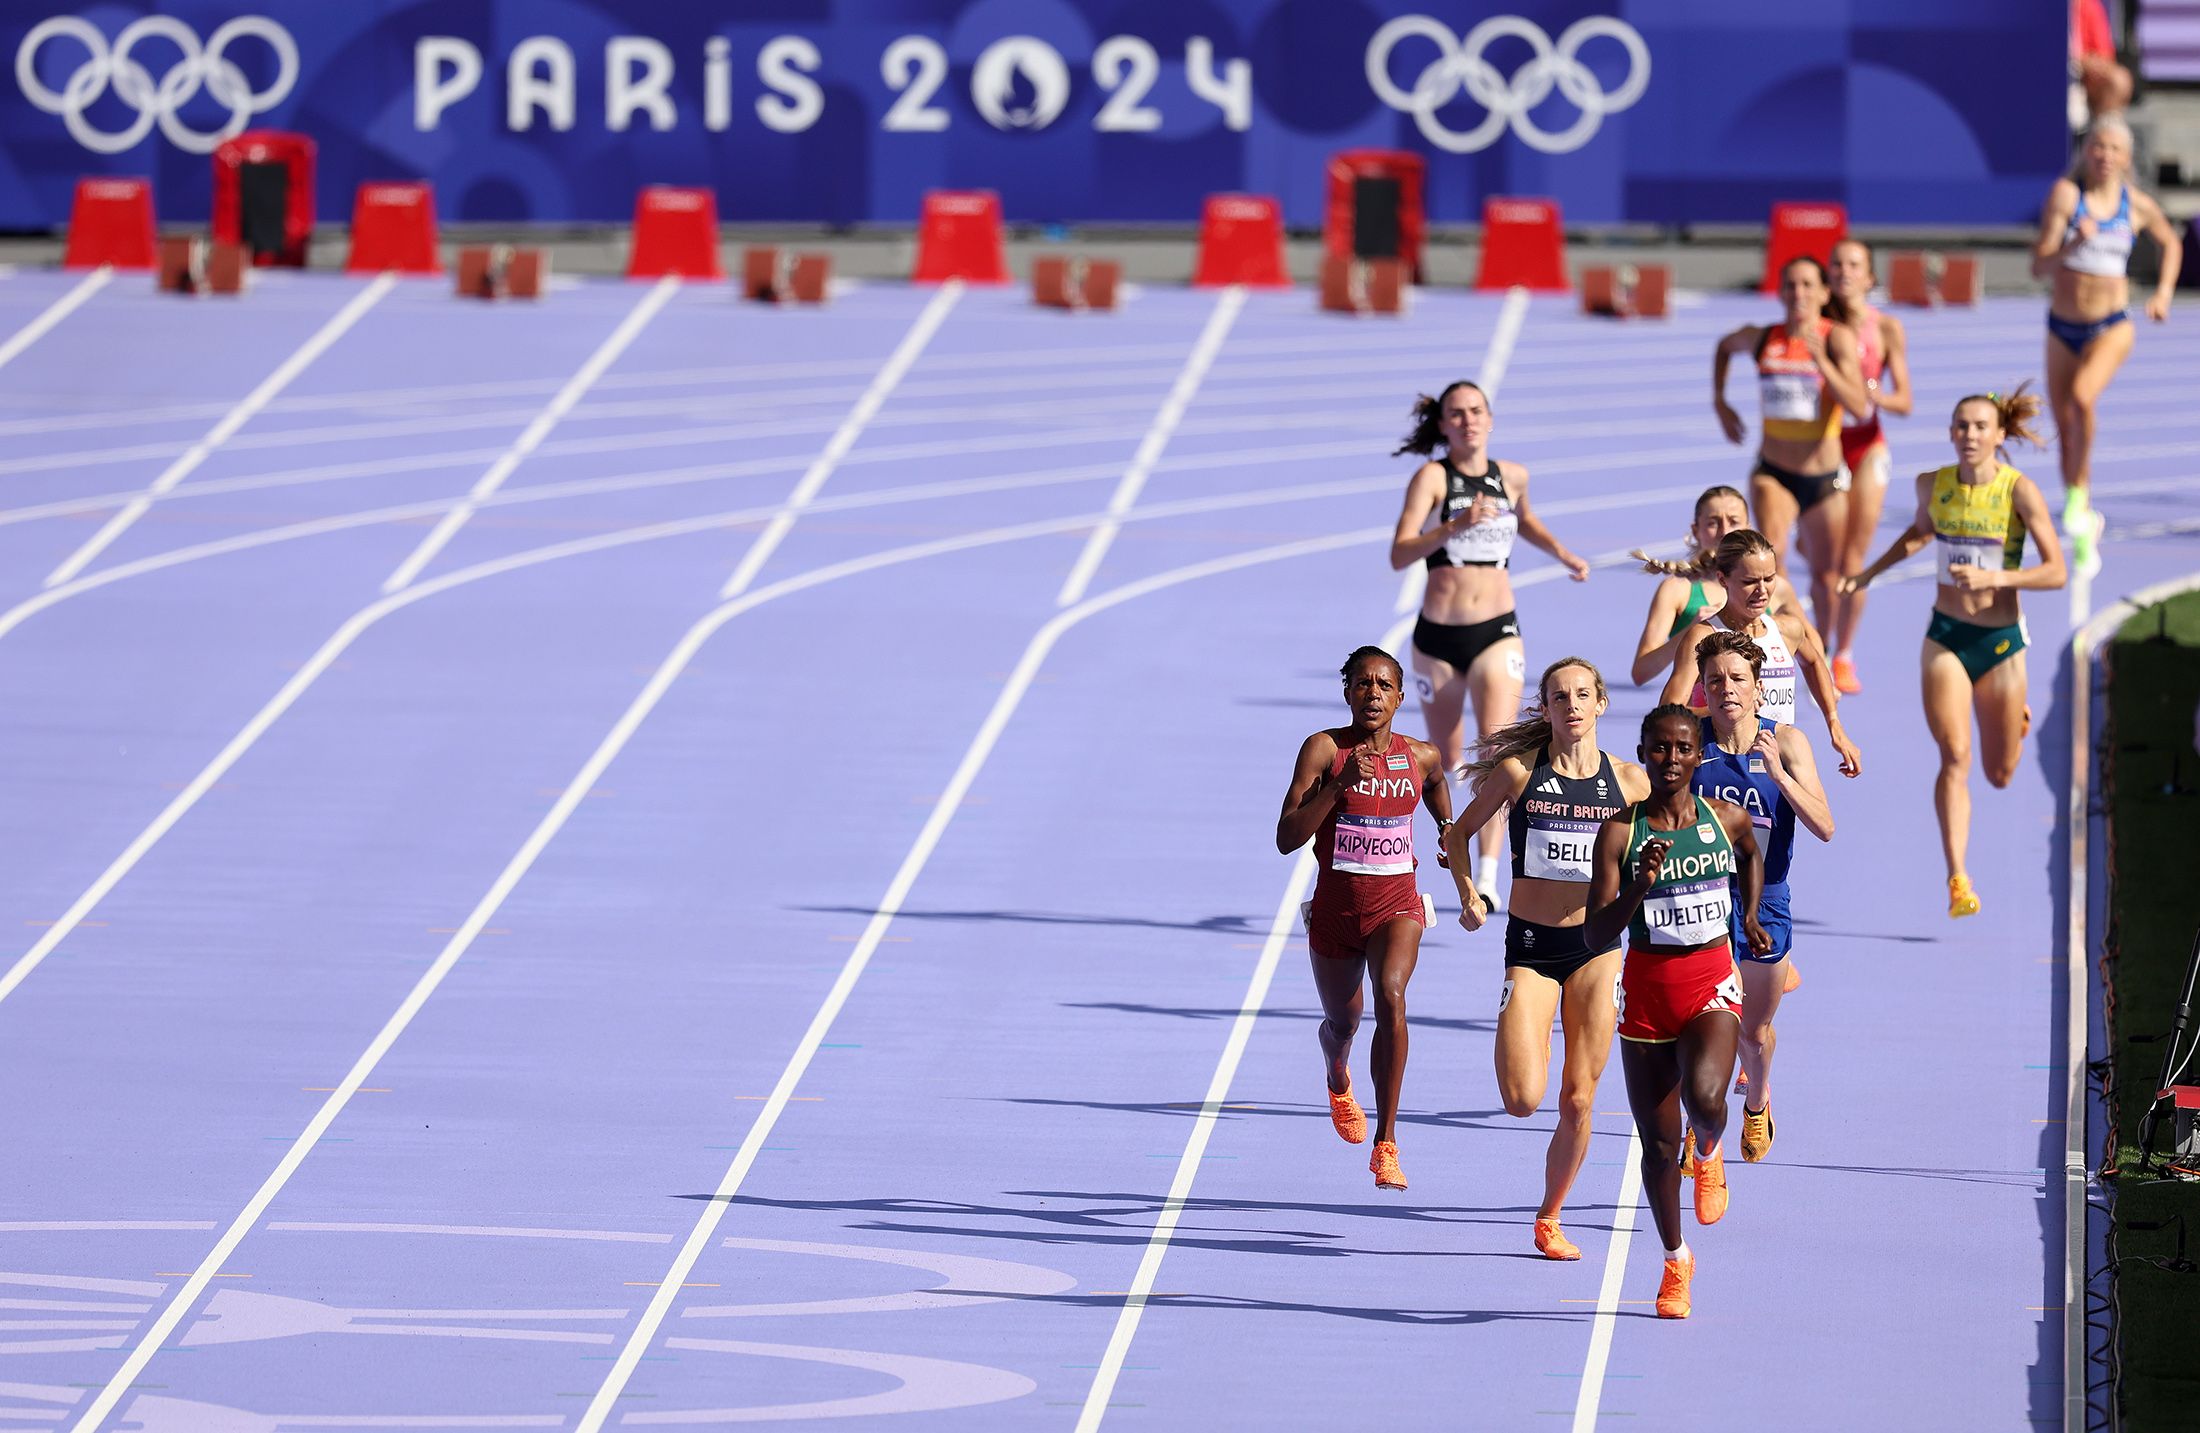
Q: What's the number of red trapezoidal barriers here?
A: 7